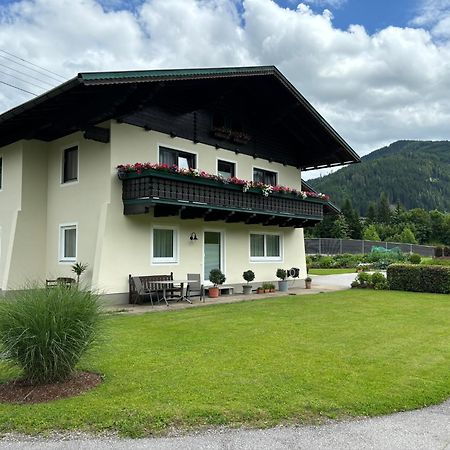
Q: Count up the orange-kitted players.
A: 0